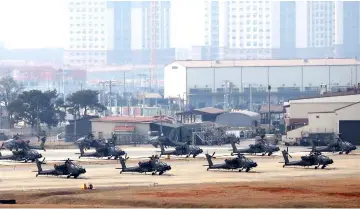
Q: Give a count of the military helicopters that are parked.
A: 12